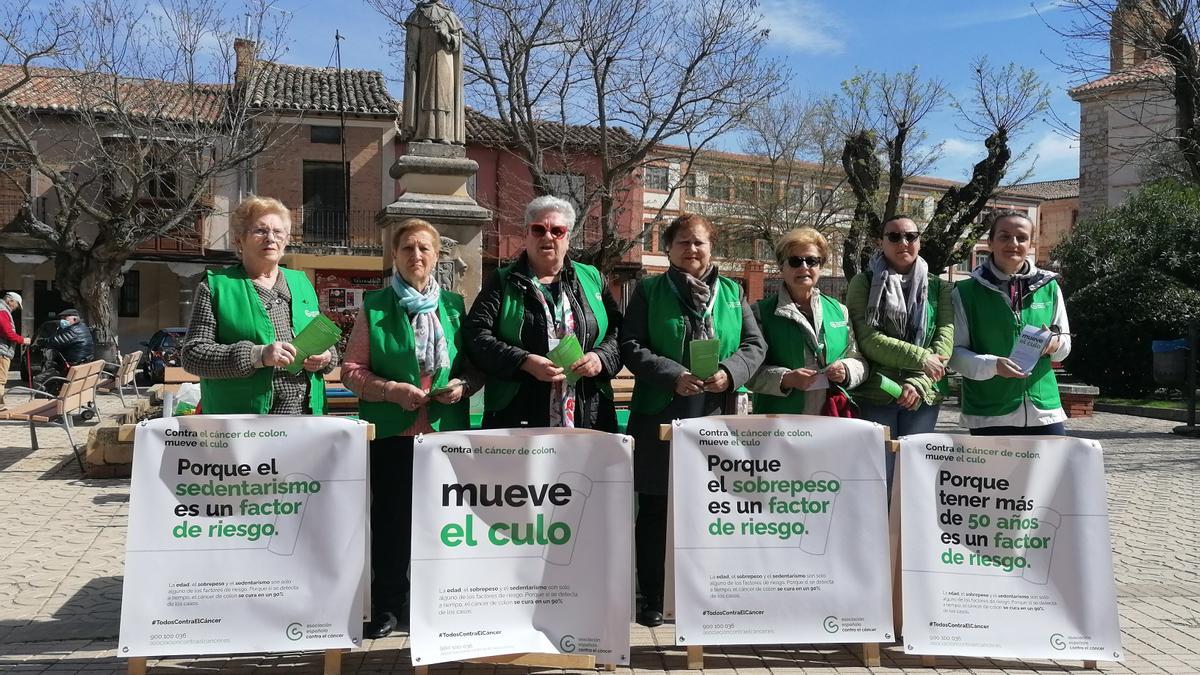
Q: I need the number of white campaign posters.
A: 4